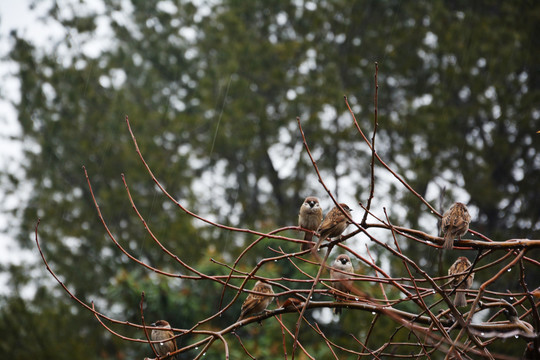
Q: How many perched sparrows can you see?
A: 7